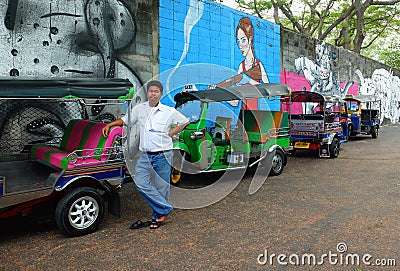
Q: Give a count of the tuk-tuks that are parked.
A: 4